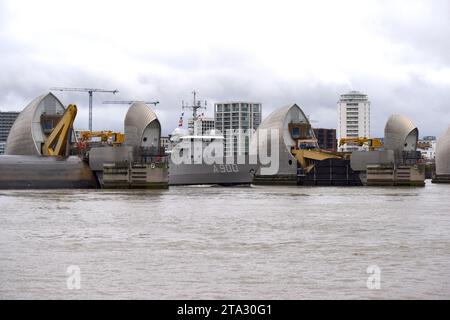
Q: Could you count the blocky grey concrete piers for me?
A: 2